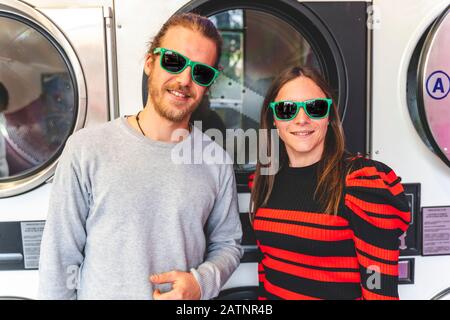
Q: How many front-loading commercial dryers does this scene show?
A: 3